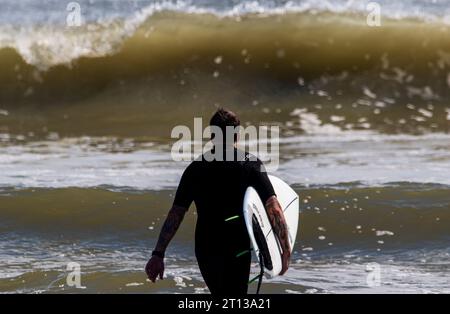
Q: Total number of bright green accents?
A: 3